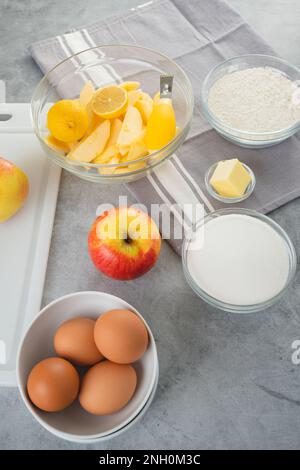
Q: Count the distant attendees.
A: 0